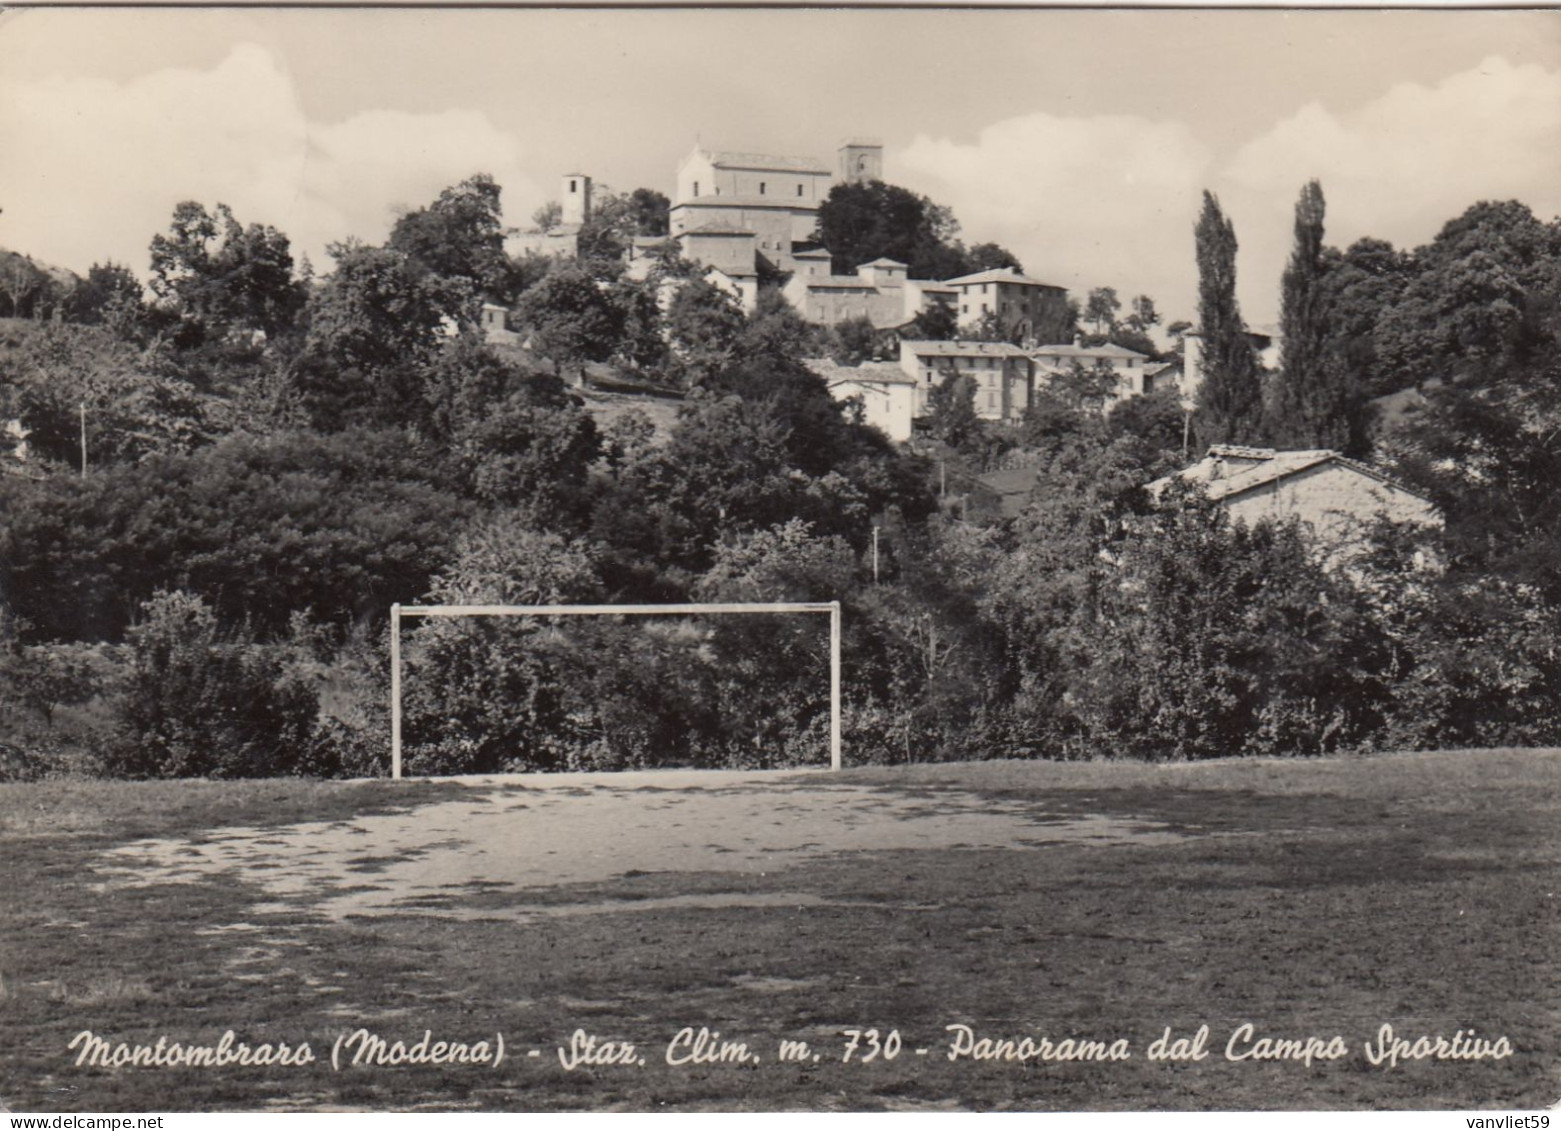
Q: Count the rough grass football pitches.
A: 1